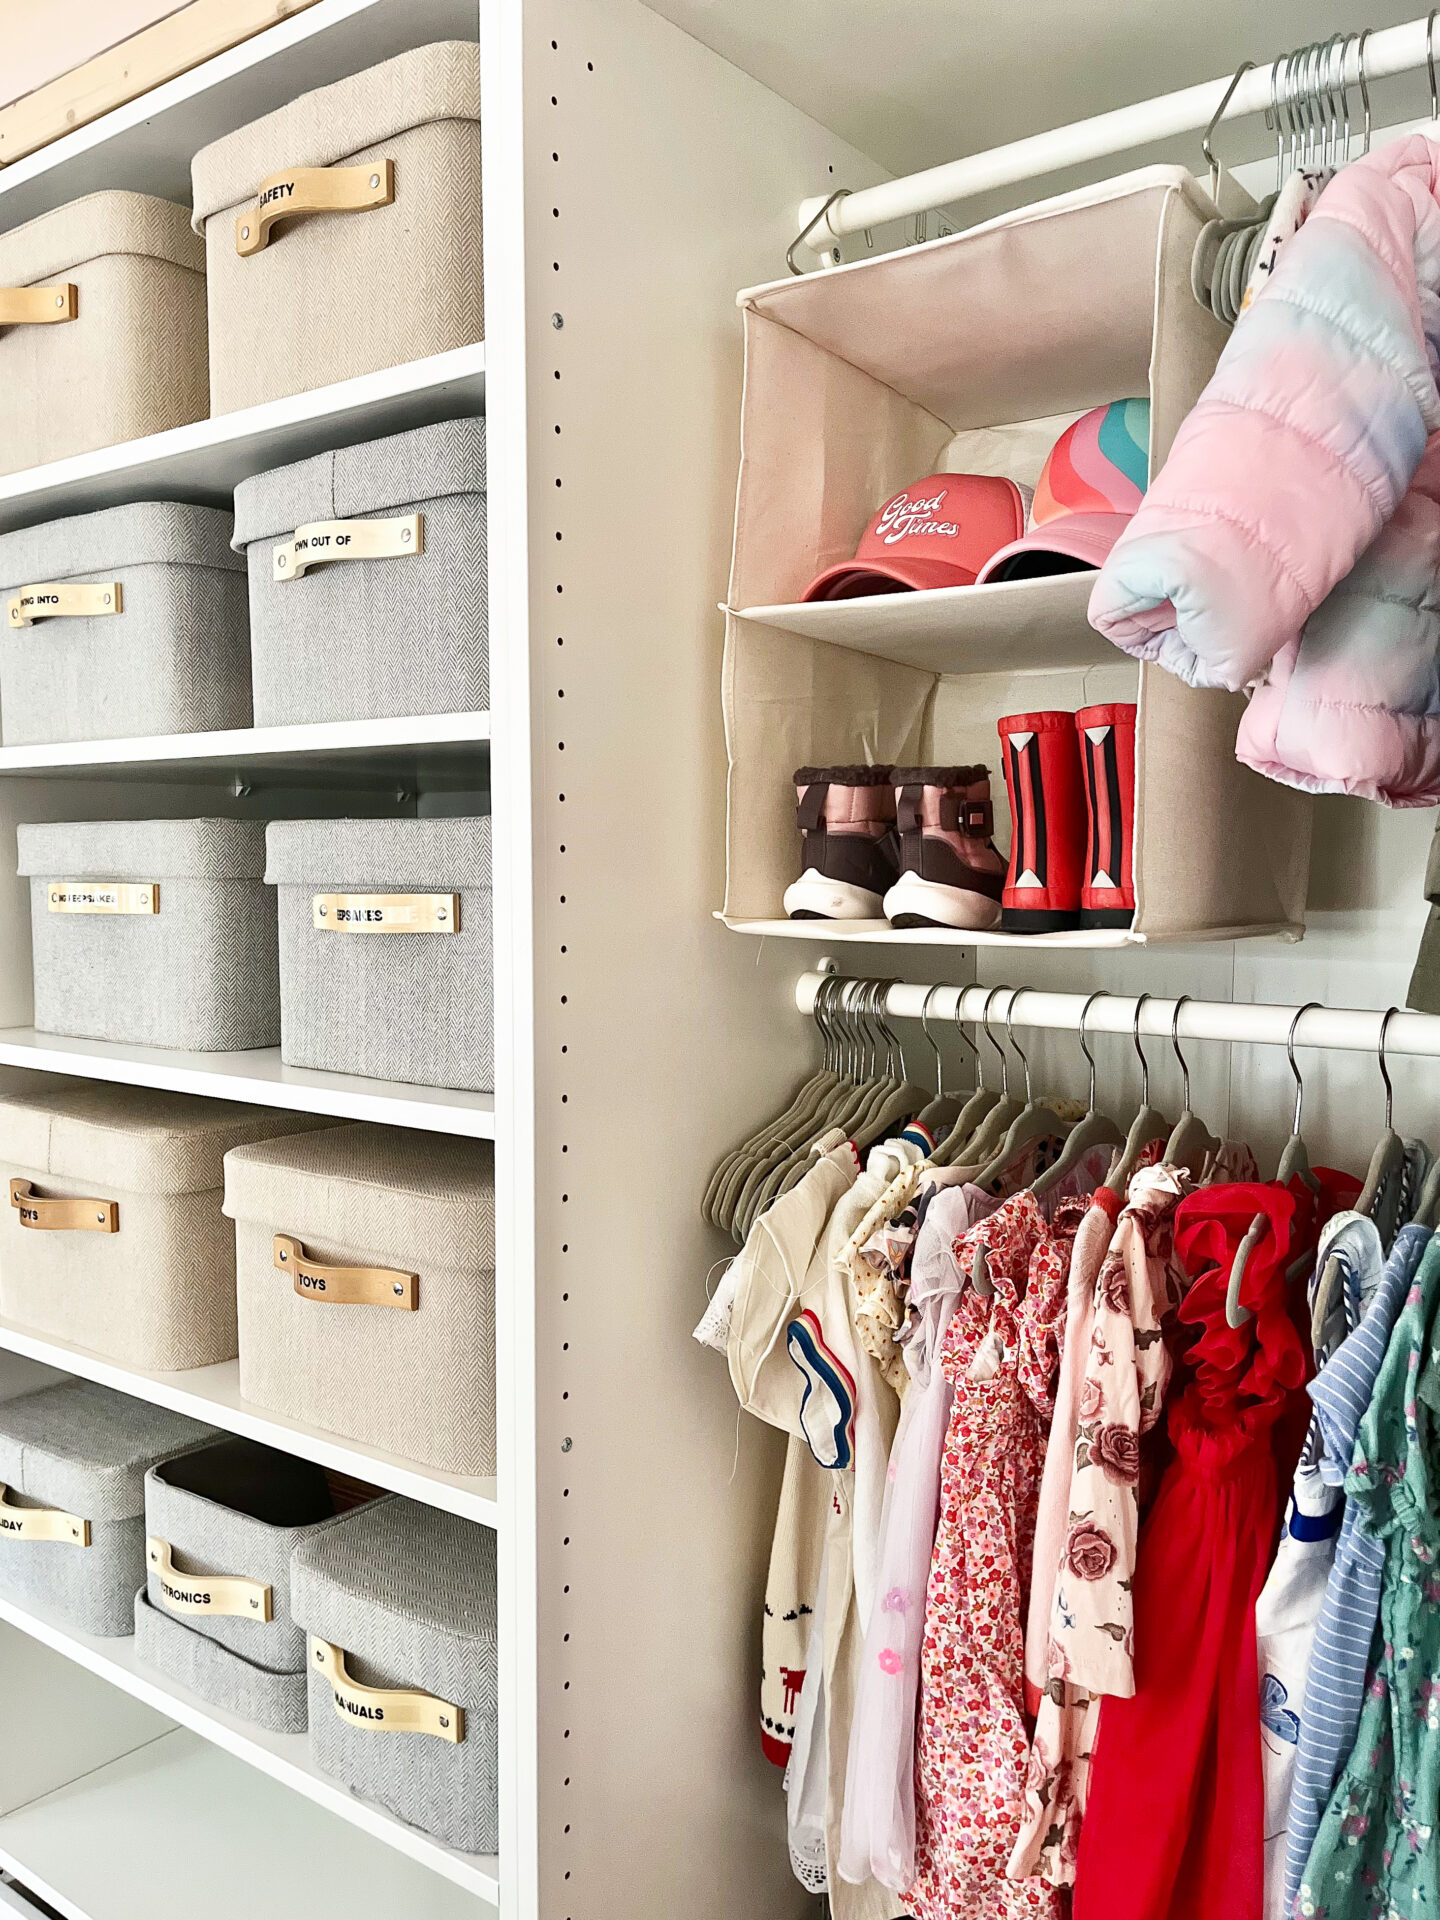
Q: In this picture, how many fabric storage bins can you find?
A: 11